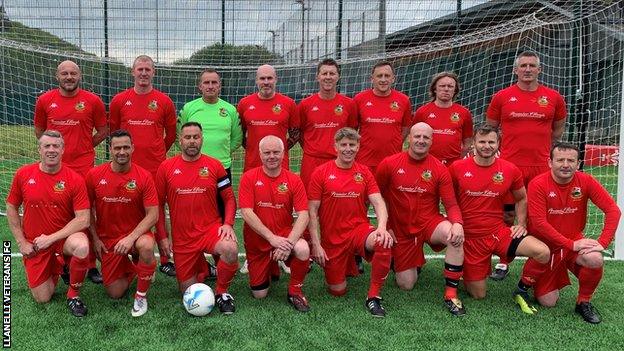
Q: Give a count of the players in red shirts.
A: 15